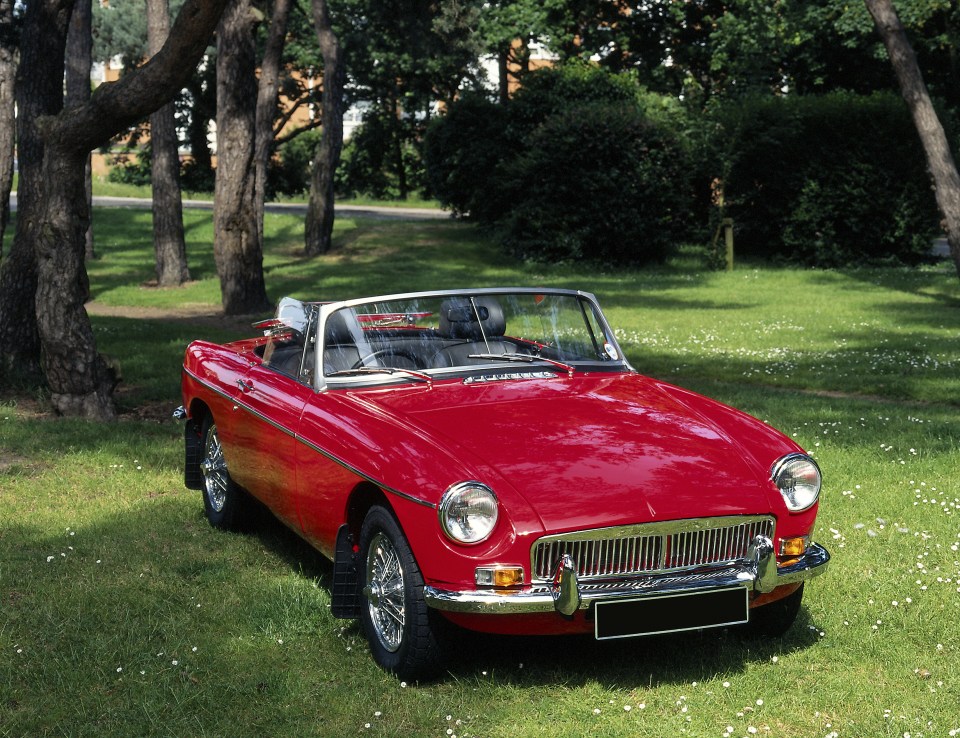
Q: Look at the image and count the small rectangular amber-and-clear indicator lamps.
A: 2